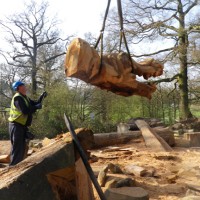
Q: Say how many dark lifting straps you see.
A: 2